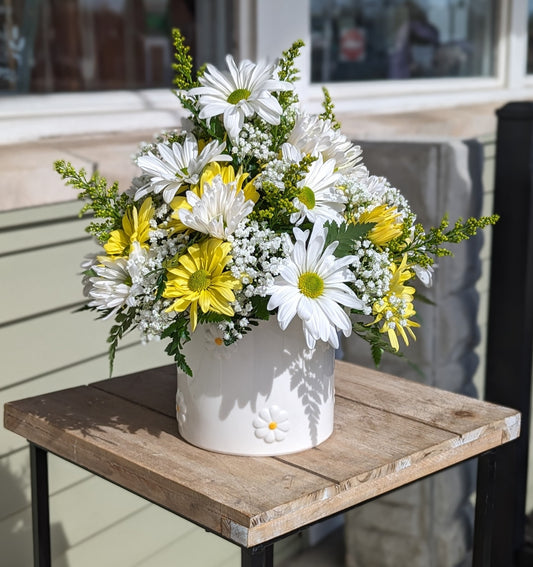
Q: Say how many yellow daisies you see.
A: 5